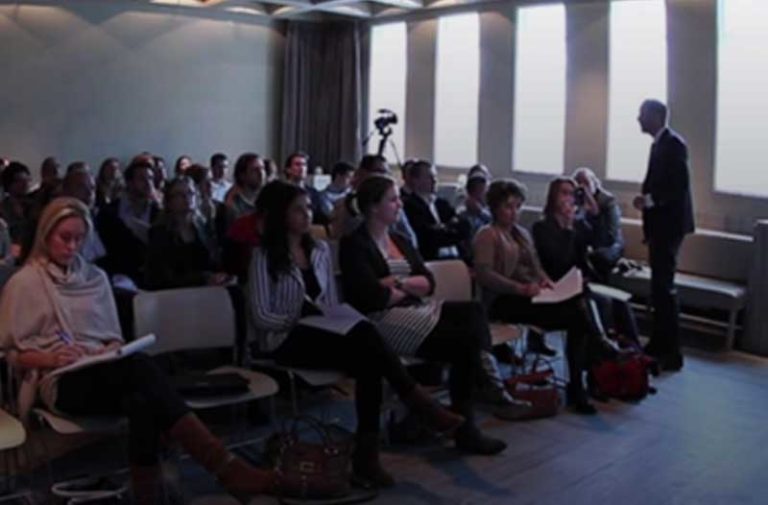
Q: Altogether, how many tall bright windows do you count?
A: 5